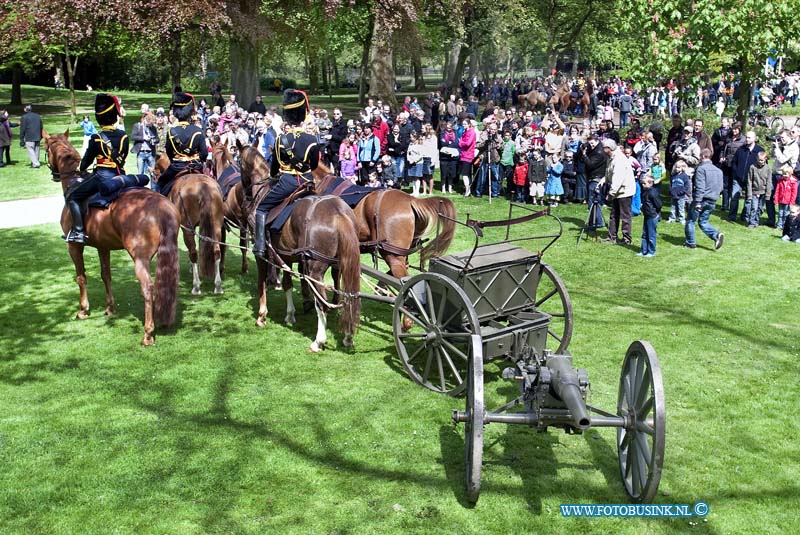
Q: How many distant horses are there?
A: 2